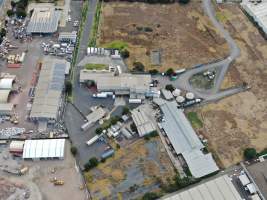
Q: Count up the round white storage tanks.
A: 3